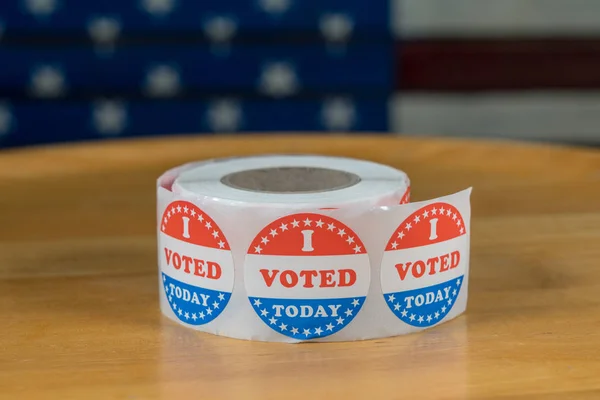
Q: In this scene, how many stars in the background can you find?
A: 13